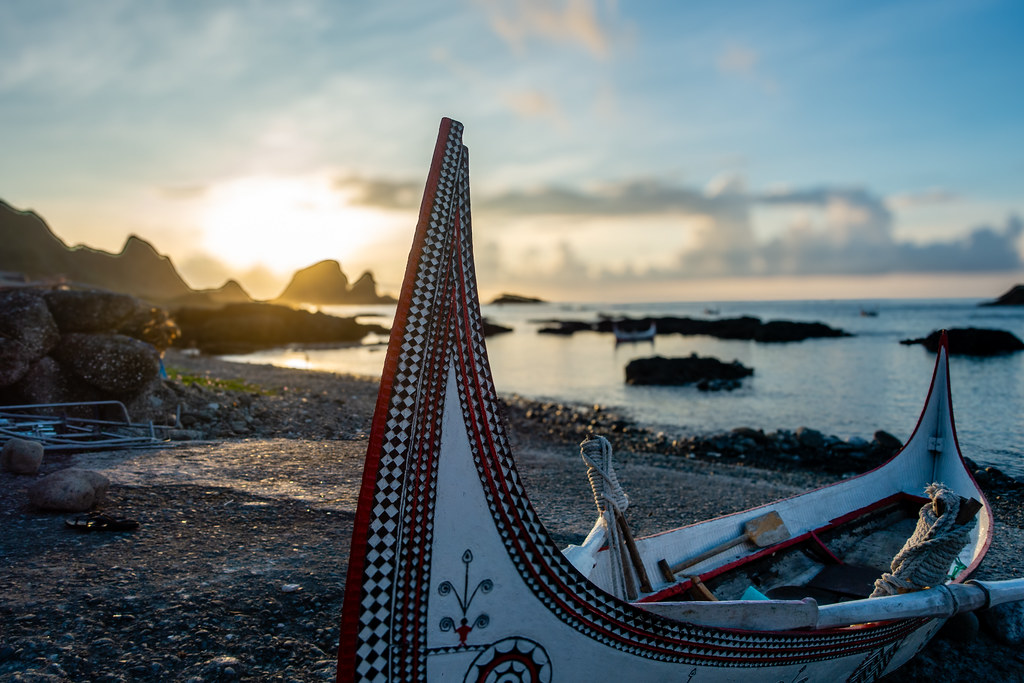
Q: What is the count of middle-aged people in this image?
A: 0